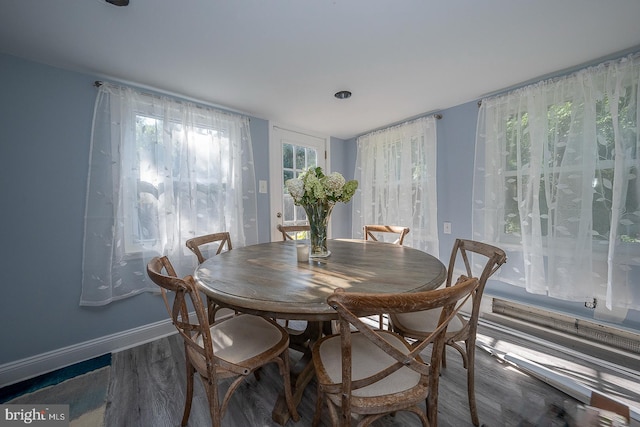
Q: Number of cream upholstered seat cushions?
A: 3